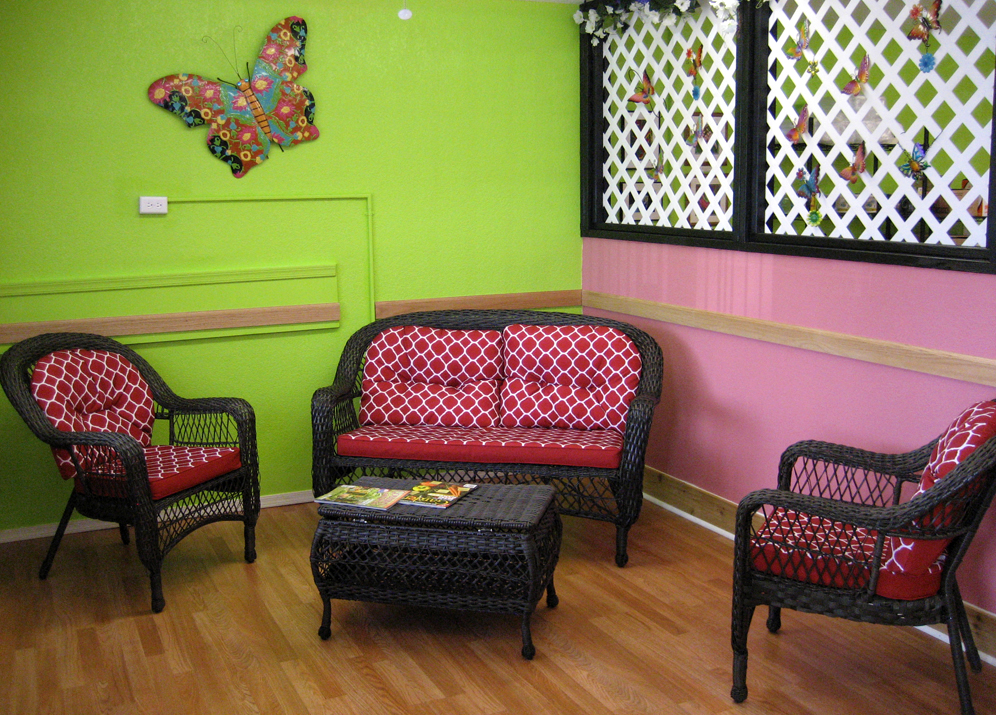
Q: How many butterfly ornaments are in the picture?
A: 12